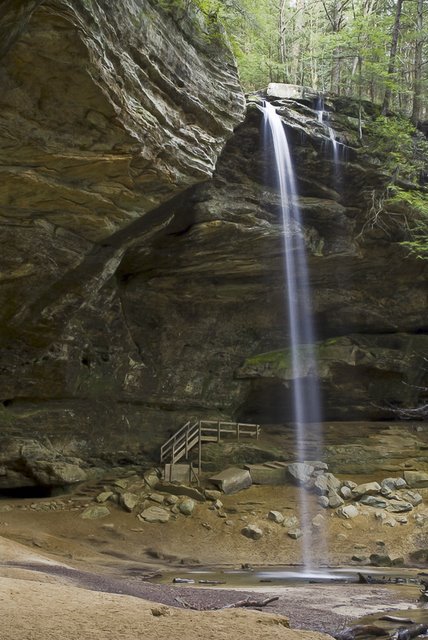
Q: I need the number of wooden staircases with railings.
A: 1